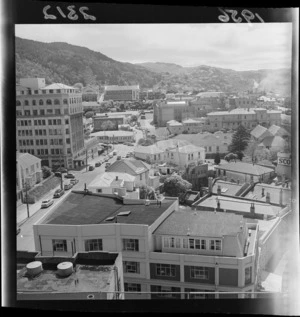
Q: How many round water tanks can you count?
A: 2